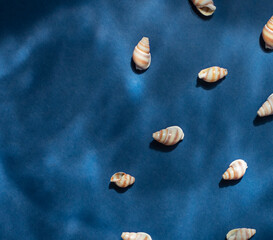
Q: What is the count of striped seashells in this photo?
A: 10